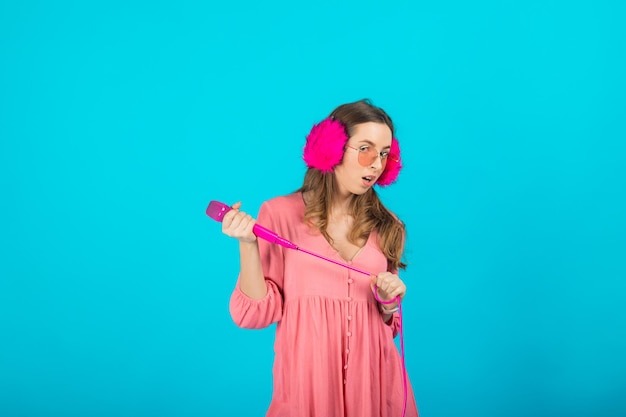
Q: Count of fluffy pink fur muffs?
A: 2